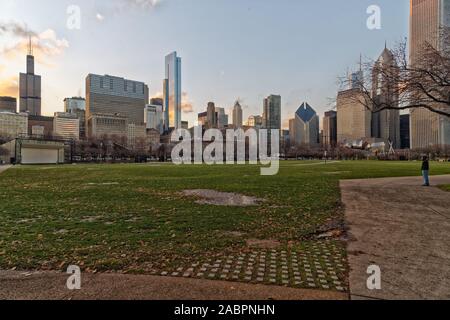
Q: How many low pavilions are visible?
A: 1